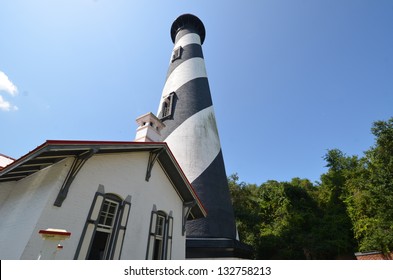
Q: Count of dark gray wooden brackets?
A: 3